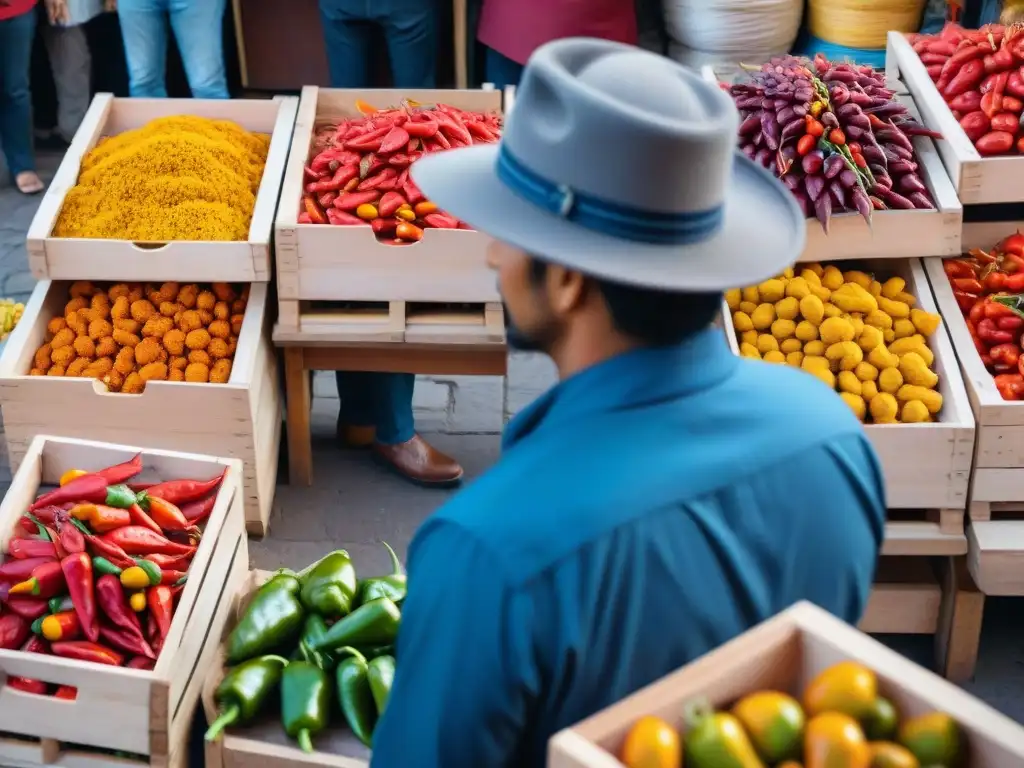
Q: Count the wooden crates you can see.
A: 10